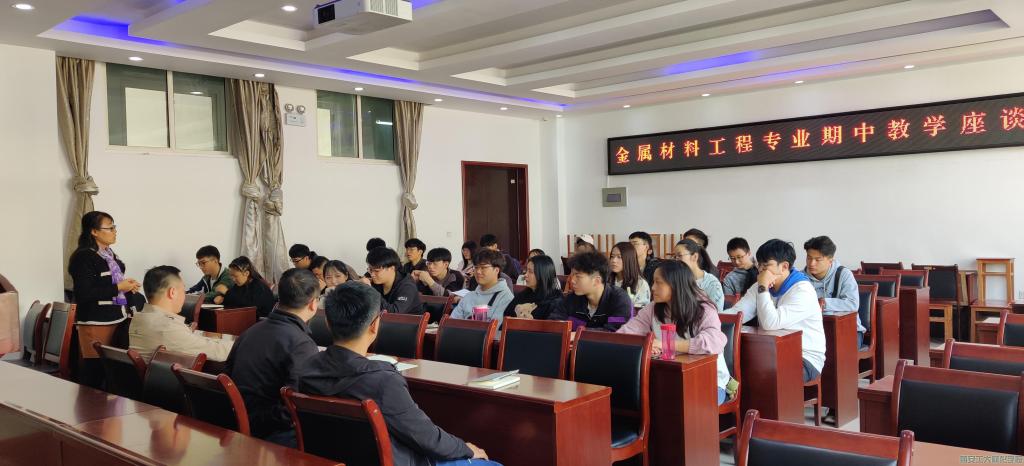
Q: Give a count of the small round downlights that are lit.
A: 12